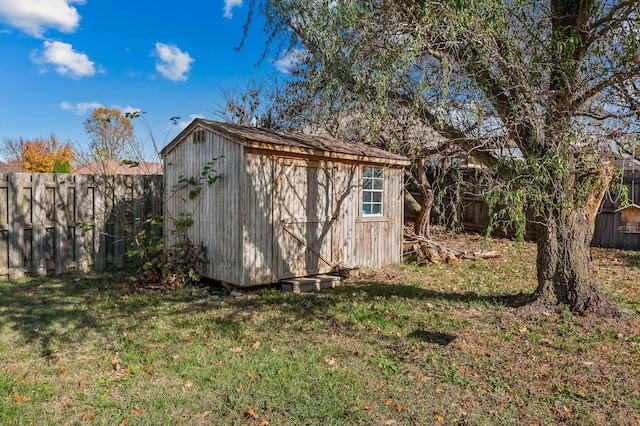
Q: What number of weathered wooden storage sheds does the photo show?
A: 1